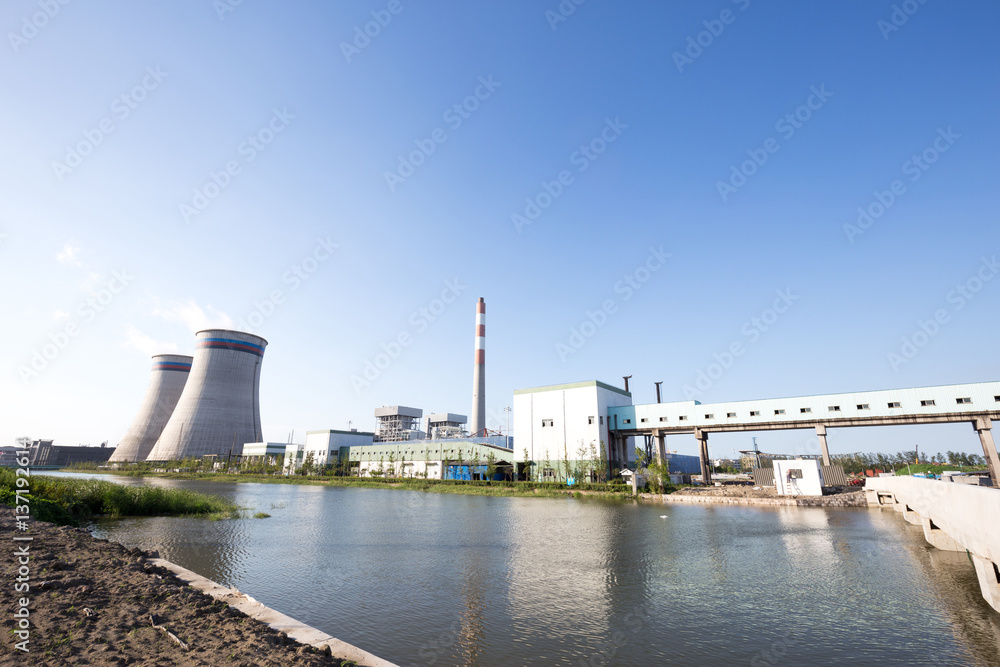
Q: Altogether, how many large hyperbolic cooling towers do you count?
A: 2